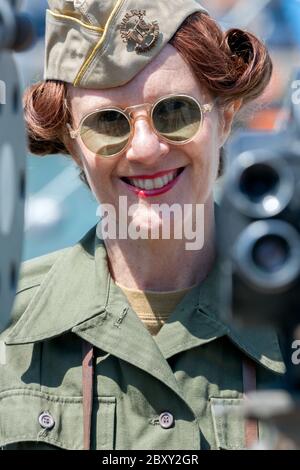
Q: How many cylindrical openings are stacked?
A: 2